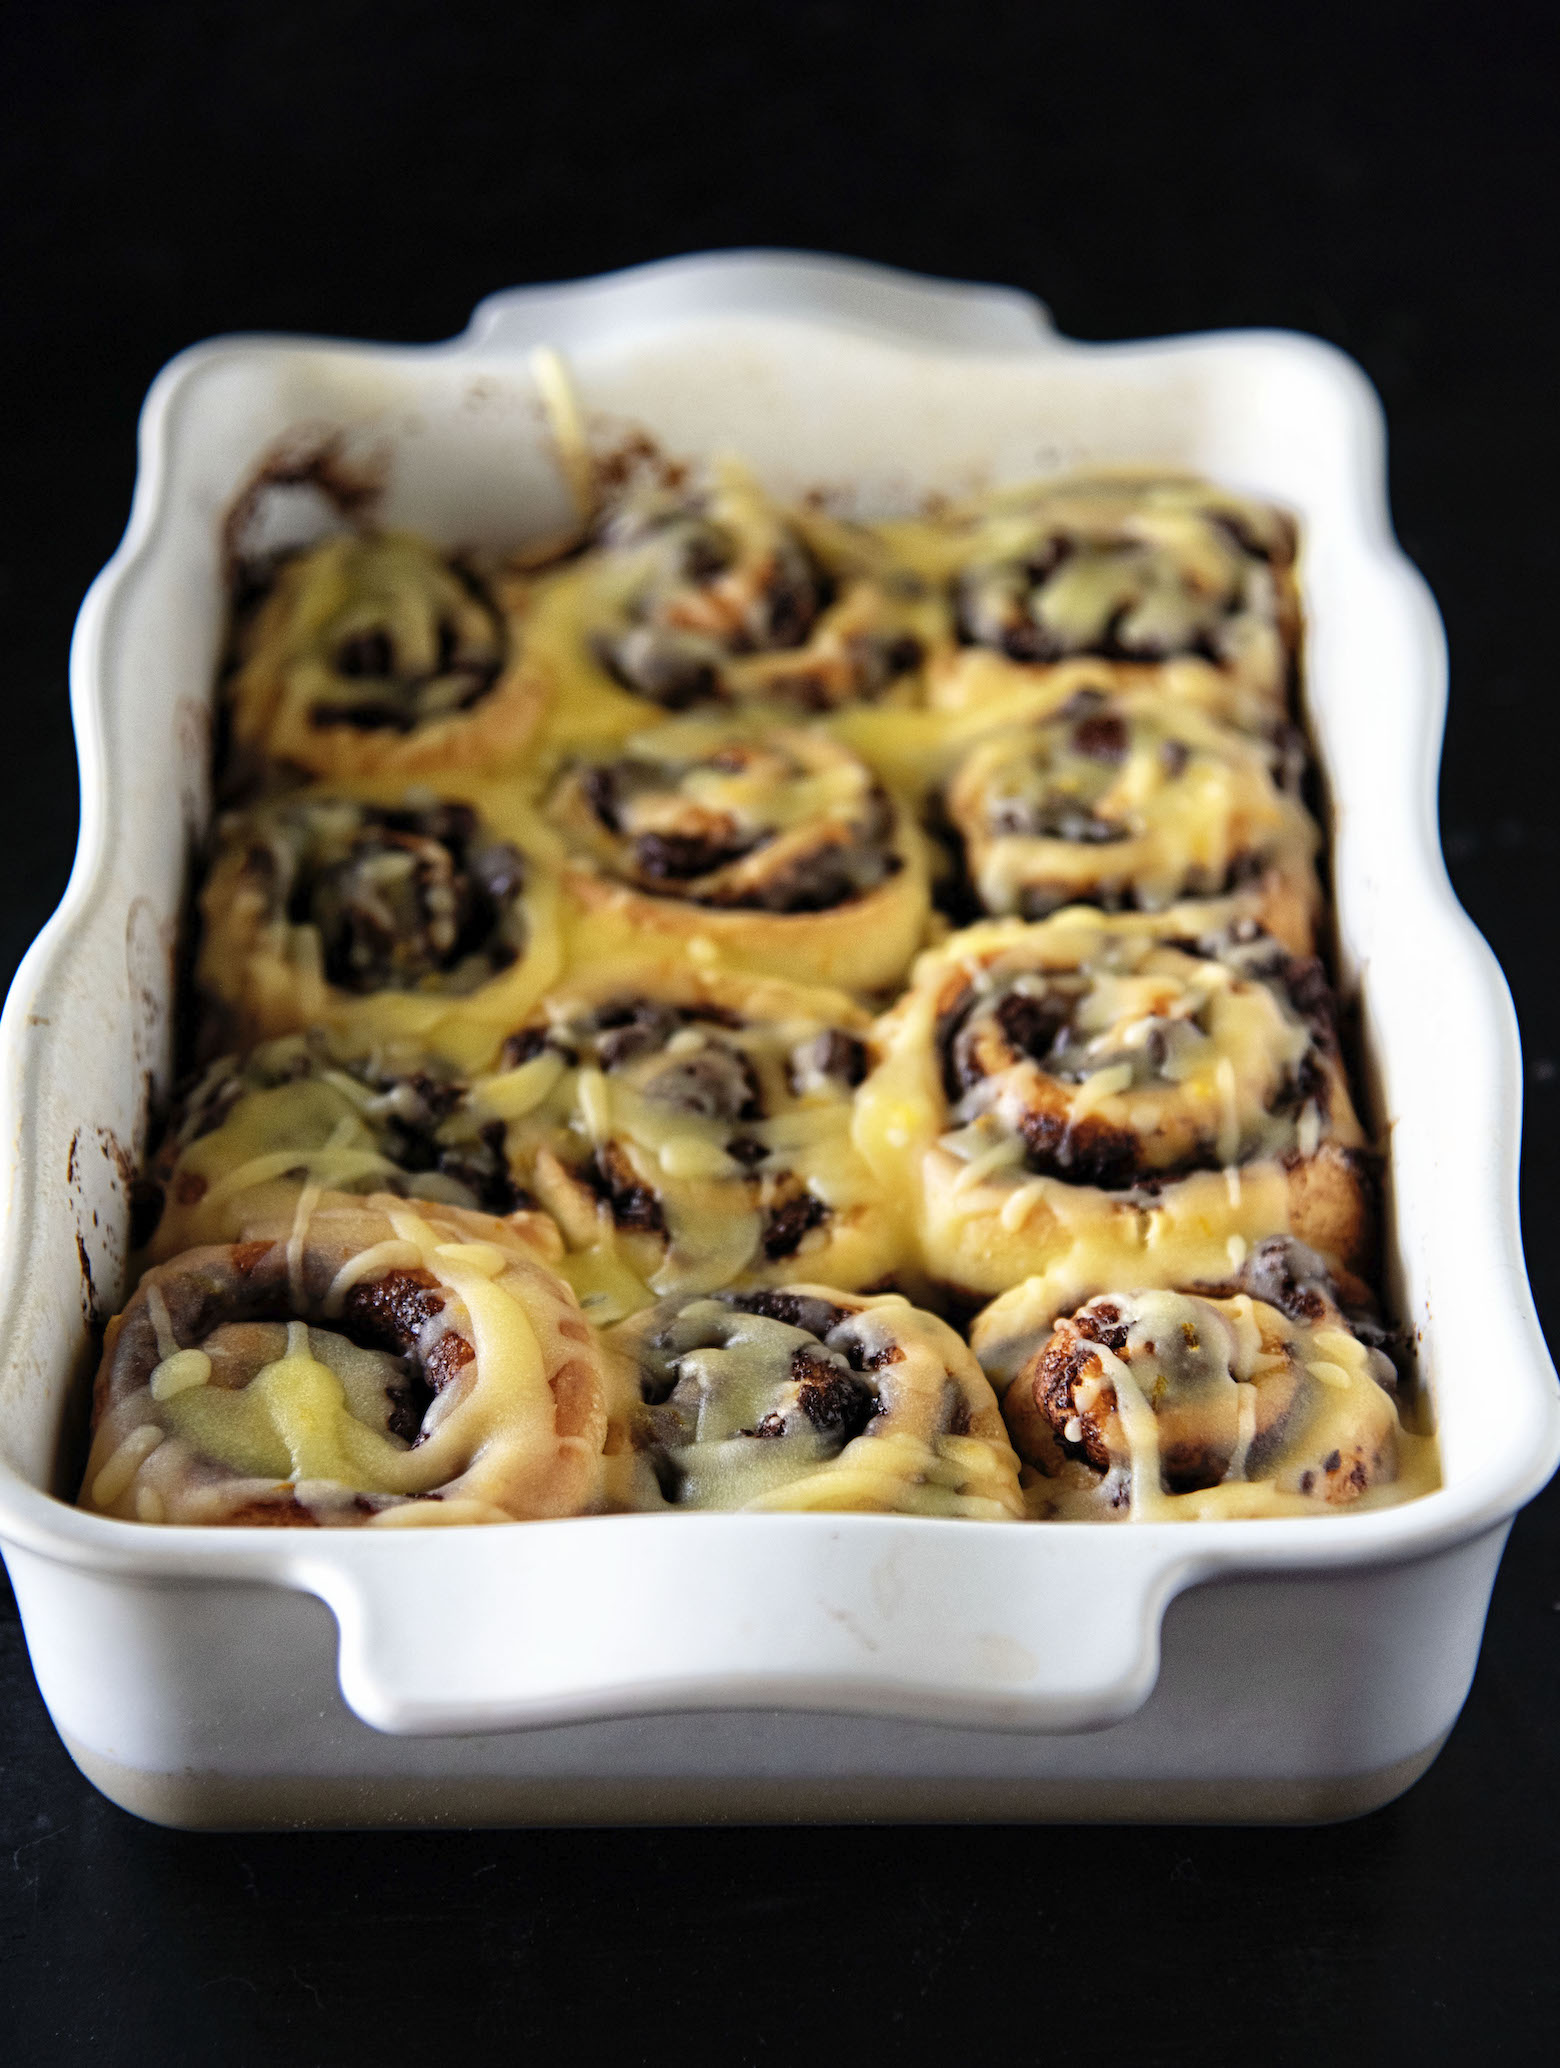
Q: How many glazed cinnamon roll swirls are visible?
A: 12